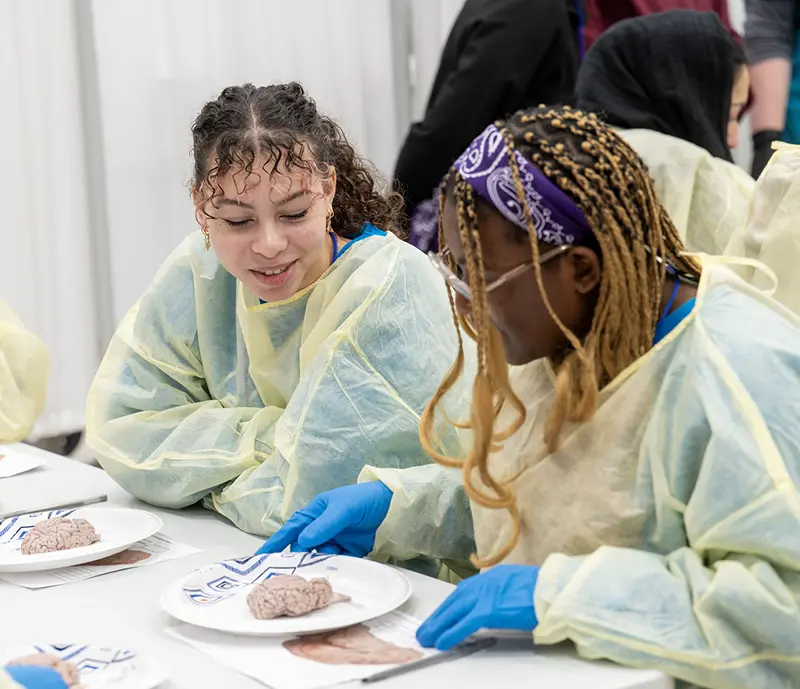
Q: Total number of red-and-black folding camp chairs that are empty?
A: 0